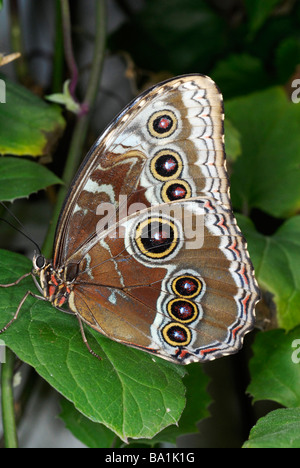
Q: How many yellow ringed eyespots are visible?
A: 7